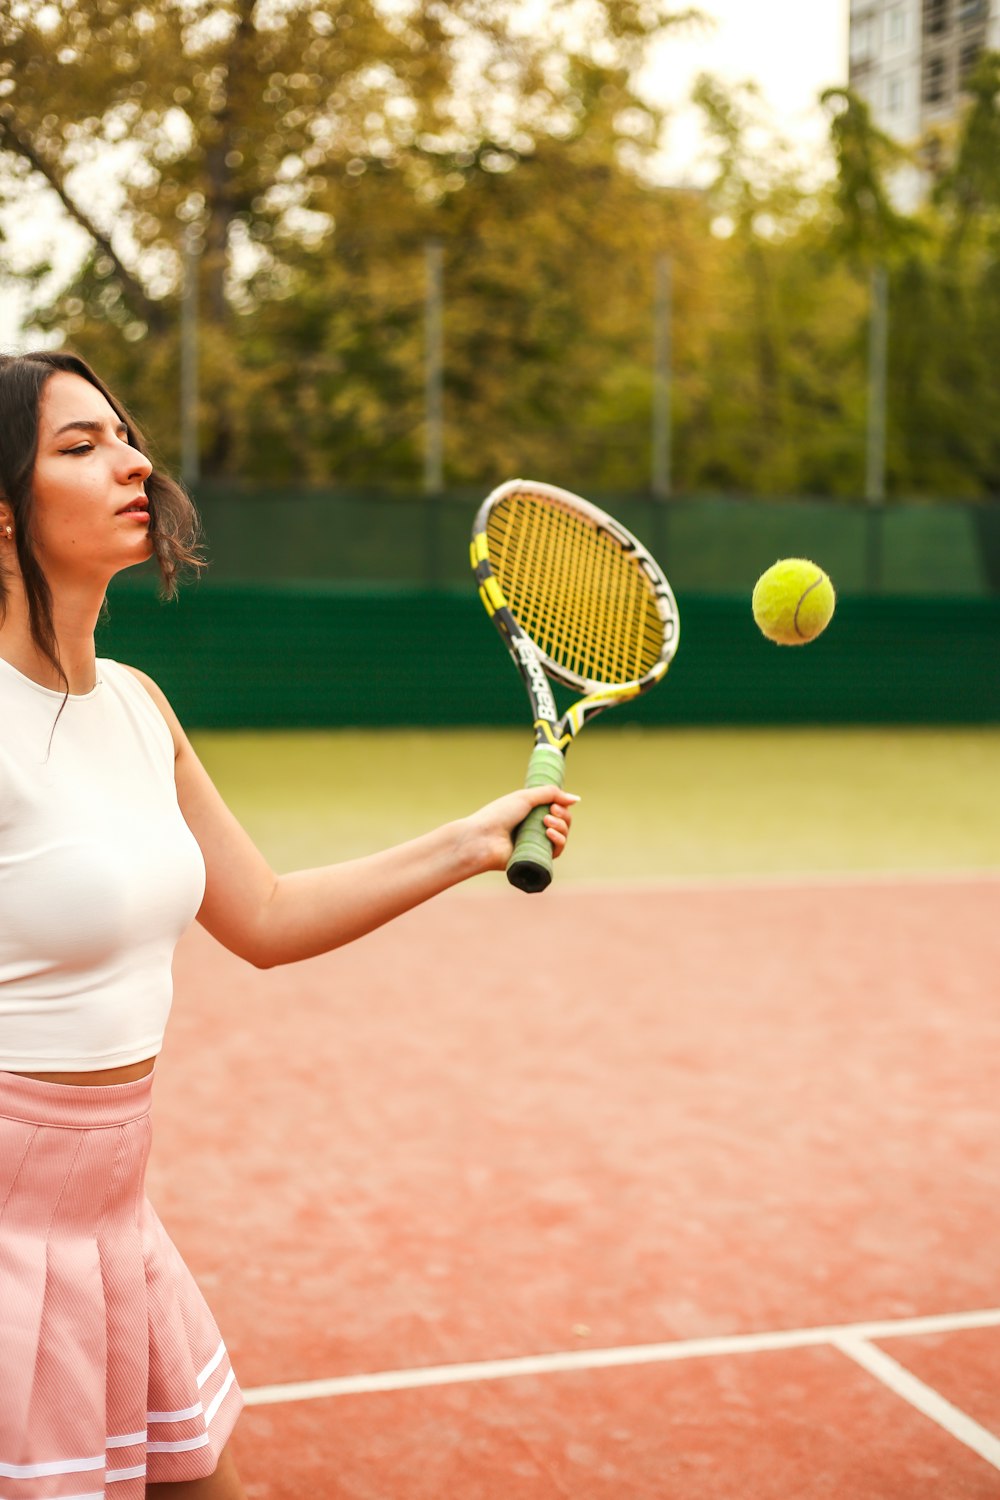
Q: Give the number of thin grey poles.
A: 4